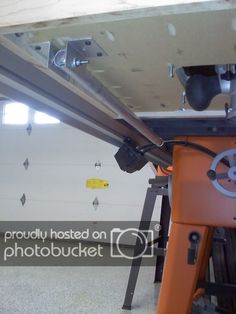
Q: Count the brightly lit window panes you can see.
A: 2